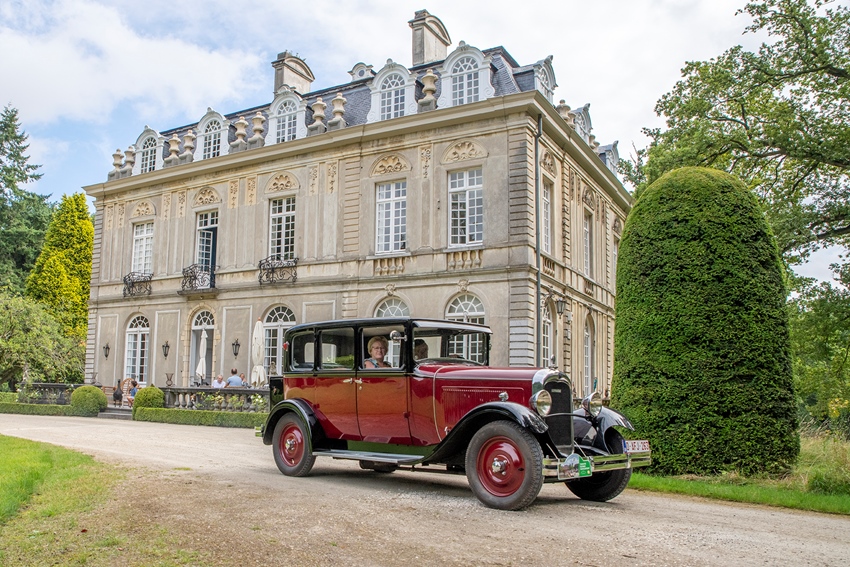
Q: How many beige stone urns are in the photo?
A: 13